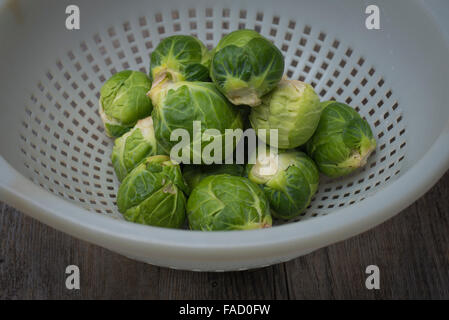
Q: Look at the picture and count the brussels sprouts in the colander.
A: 11